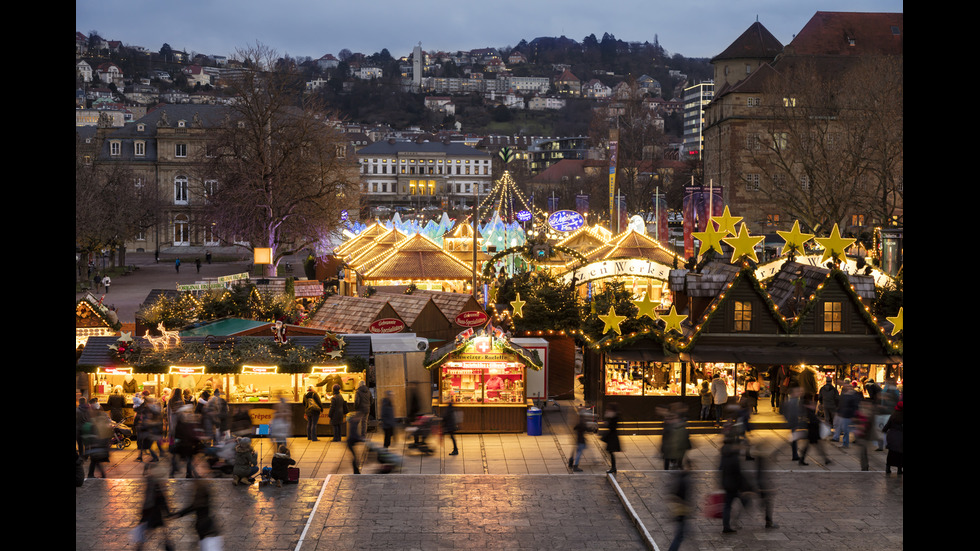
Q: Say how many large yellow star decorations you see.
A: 10